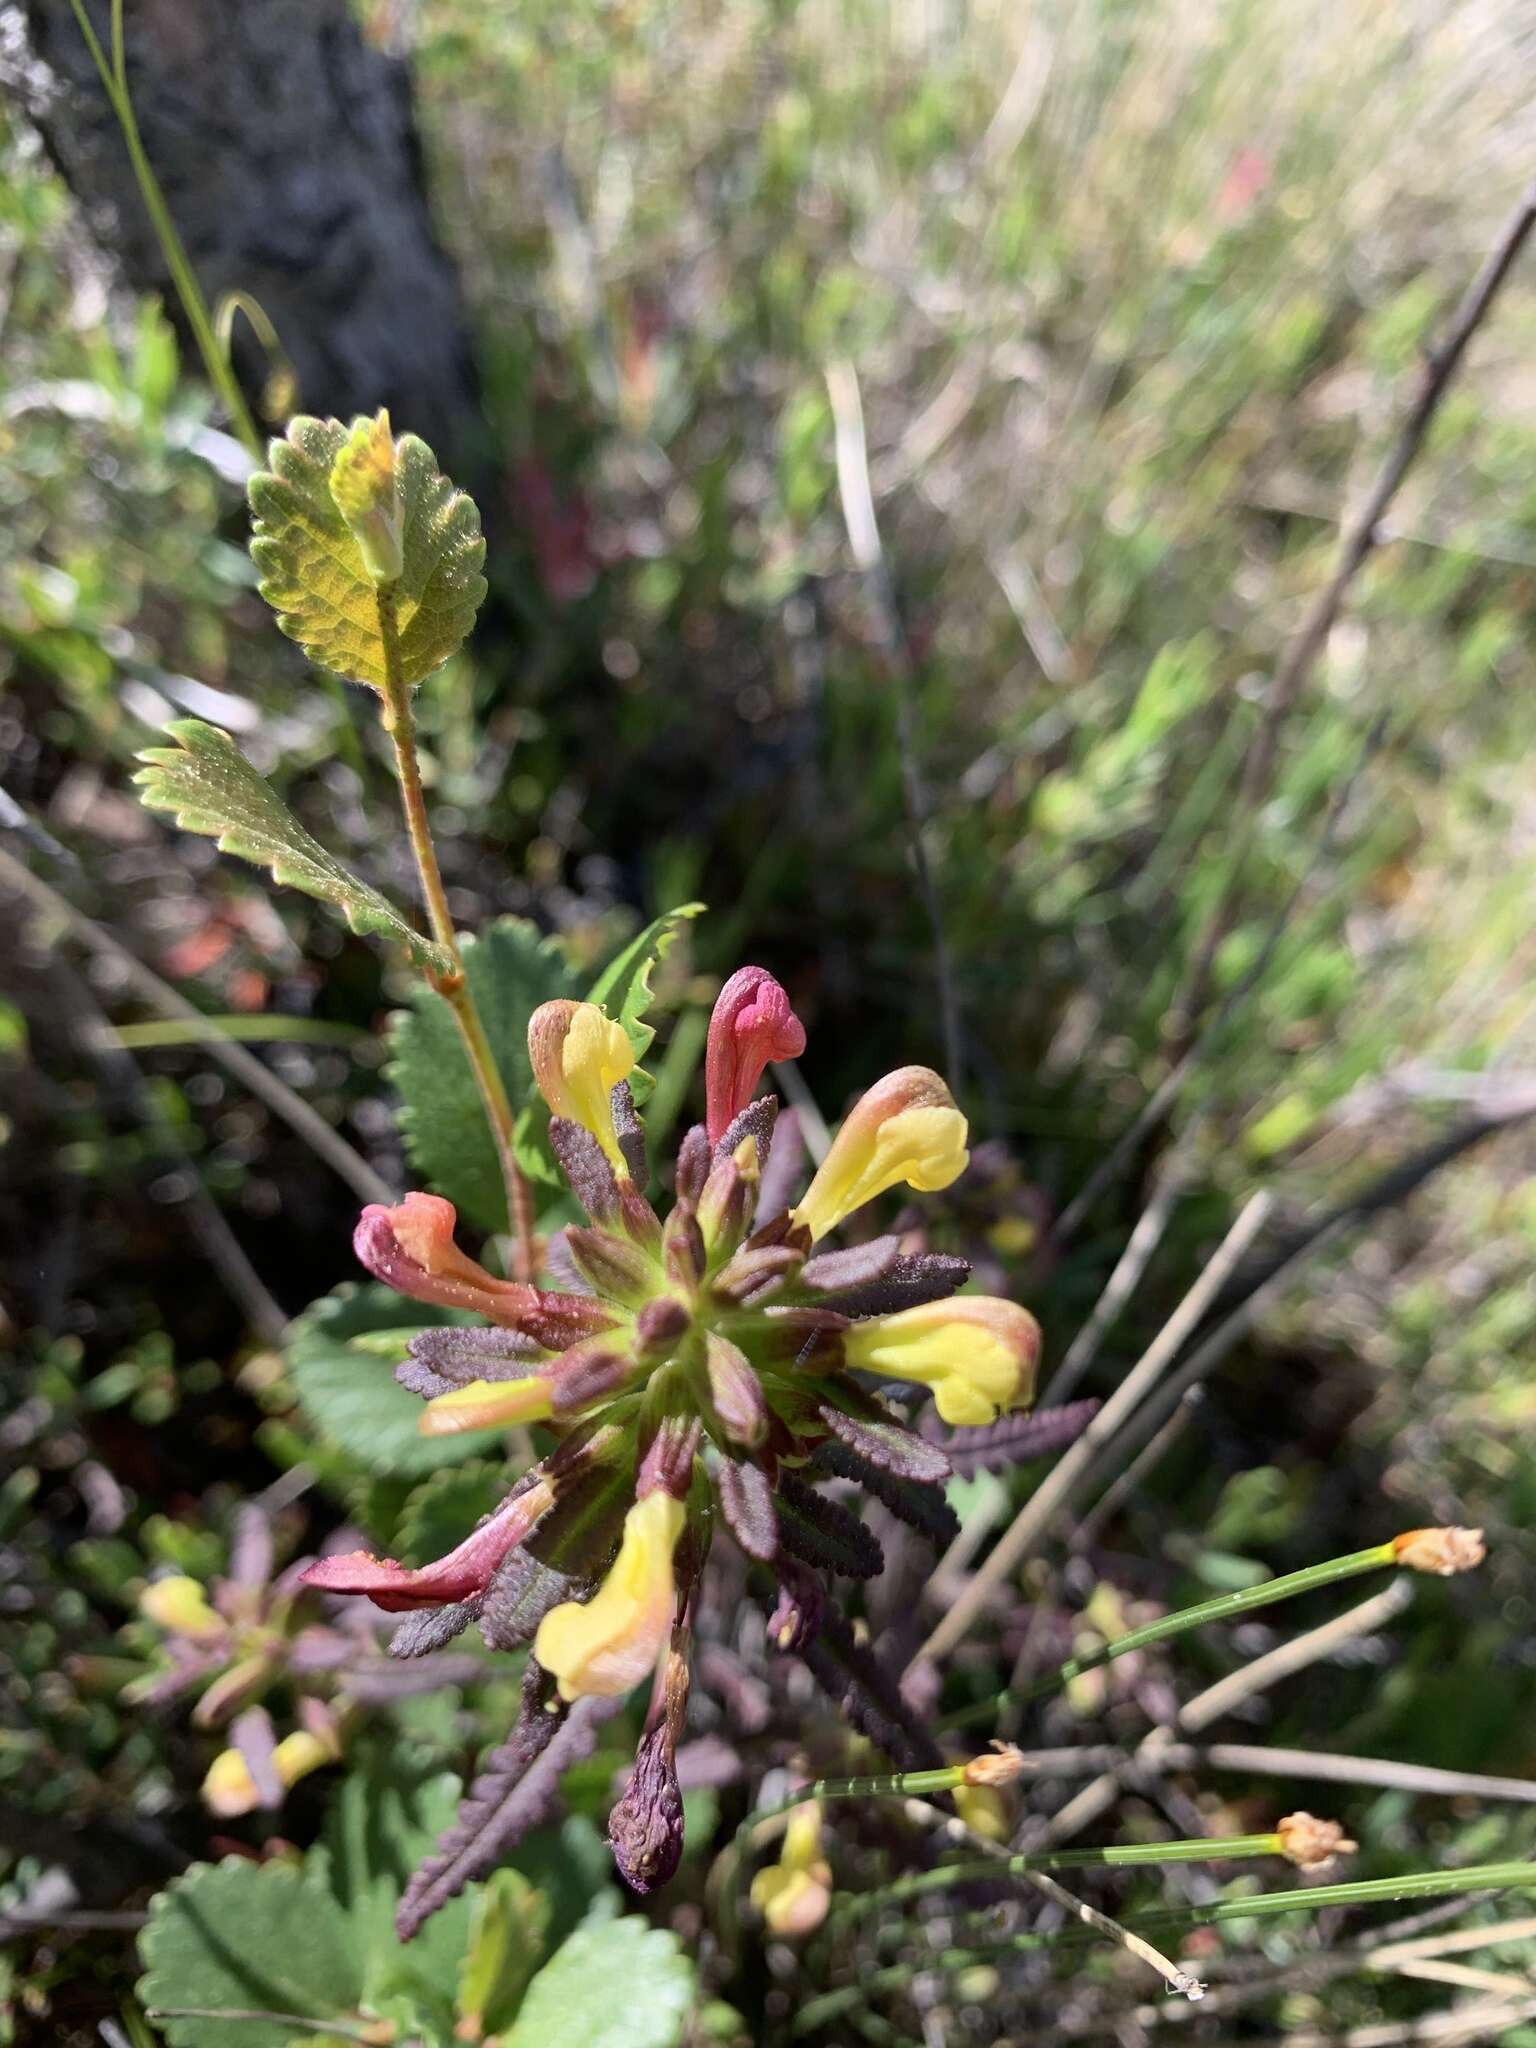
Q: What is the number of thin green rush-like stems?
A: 4